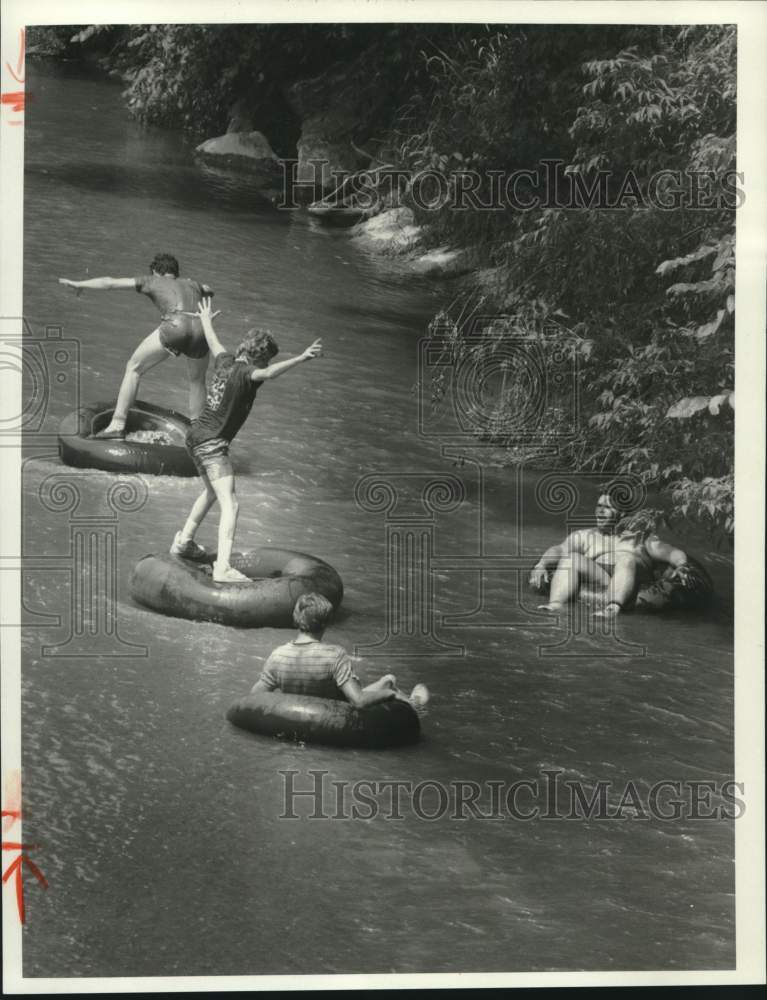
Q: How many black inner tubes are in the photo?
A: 4